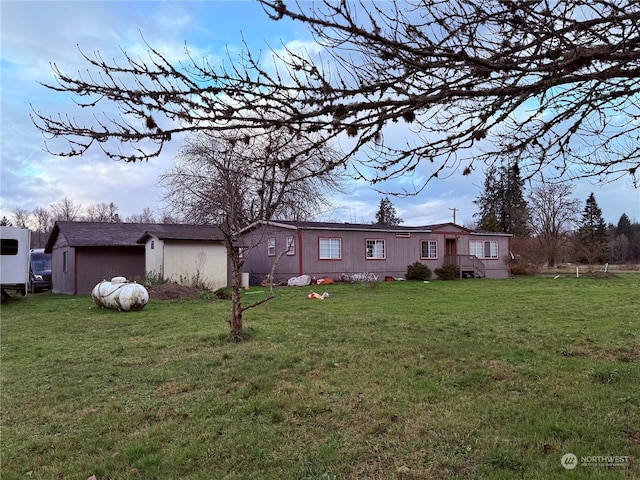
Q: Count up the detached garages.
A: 1